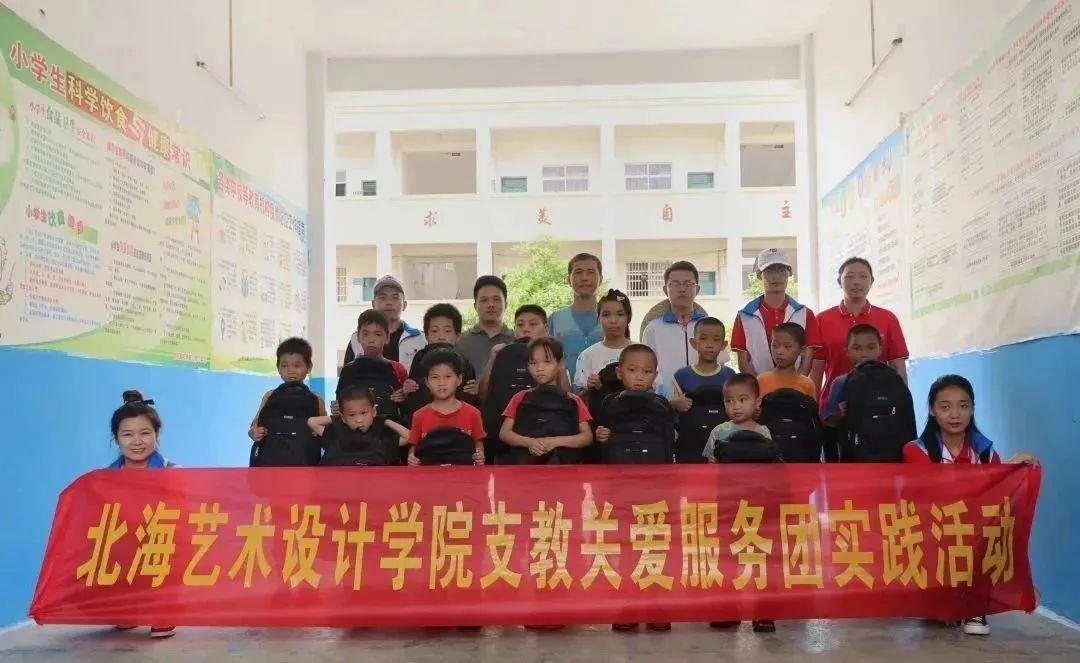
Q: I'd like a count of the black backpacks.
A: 13